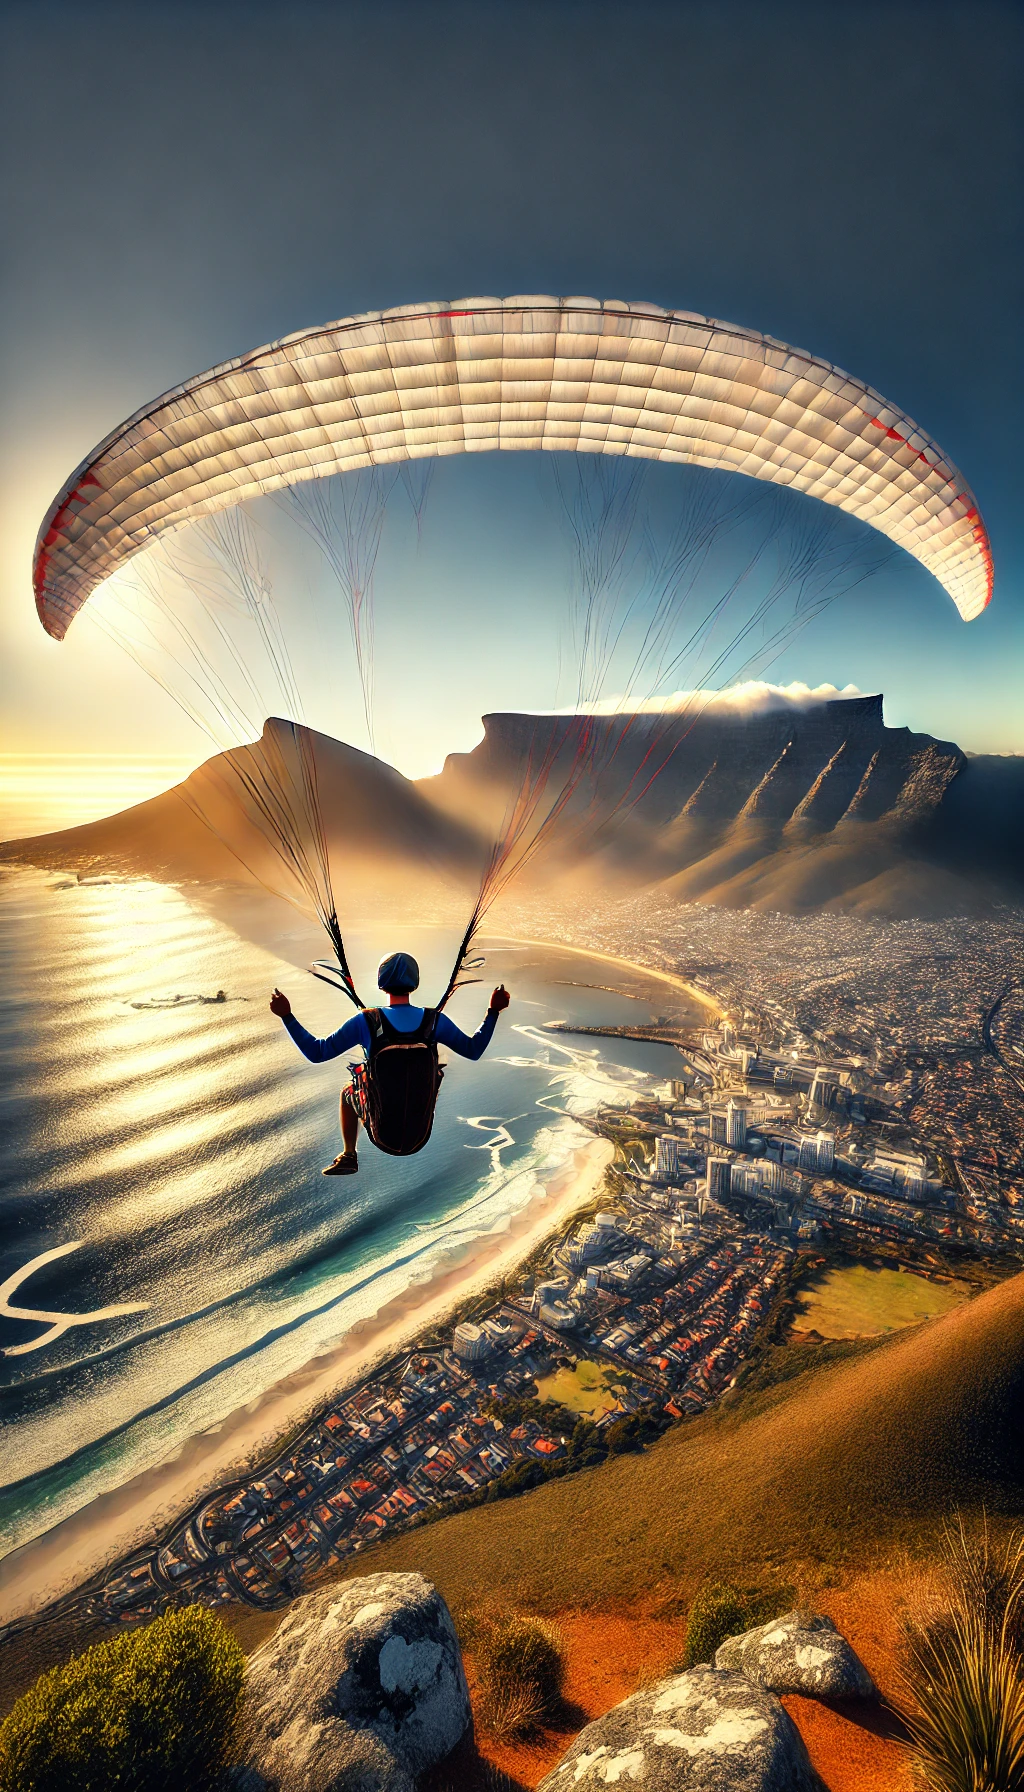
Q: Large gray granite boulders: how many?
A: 3